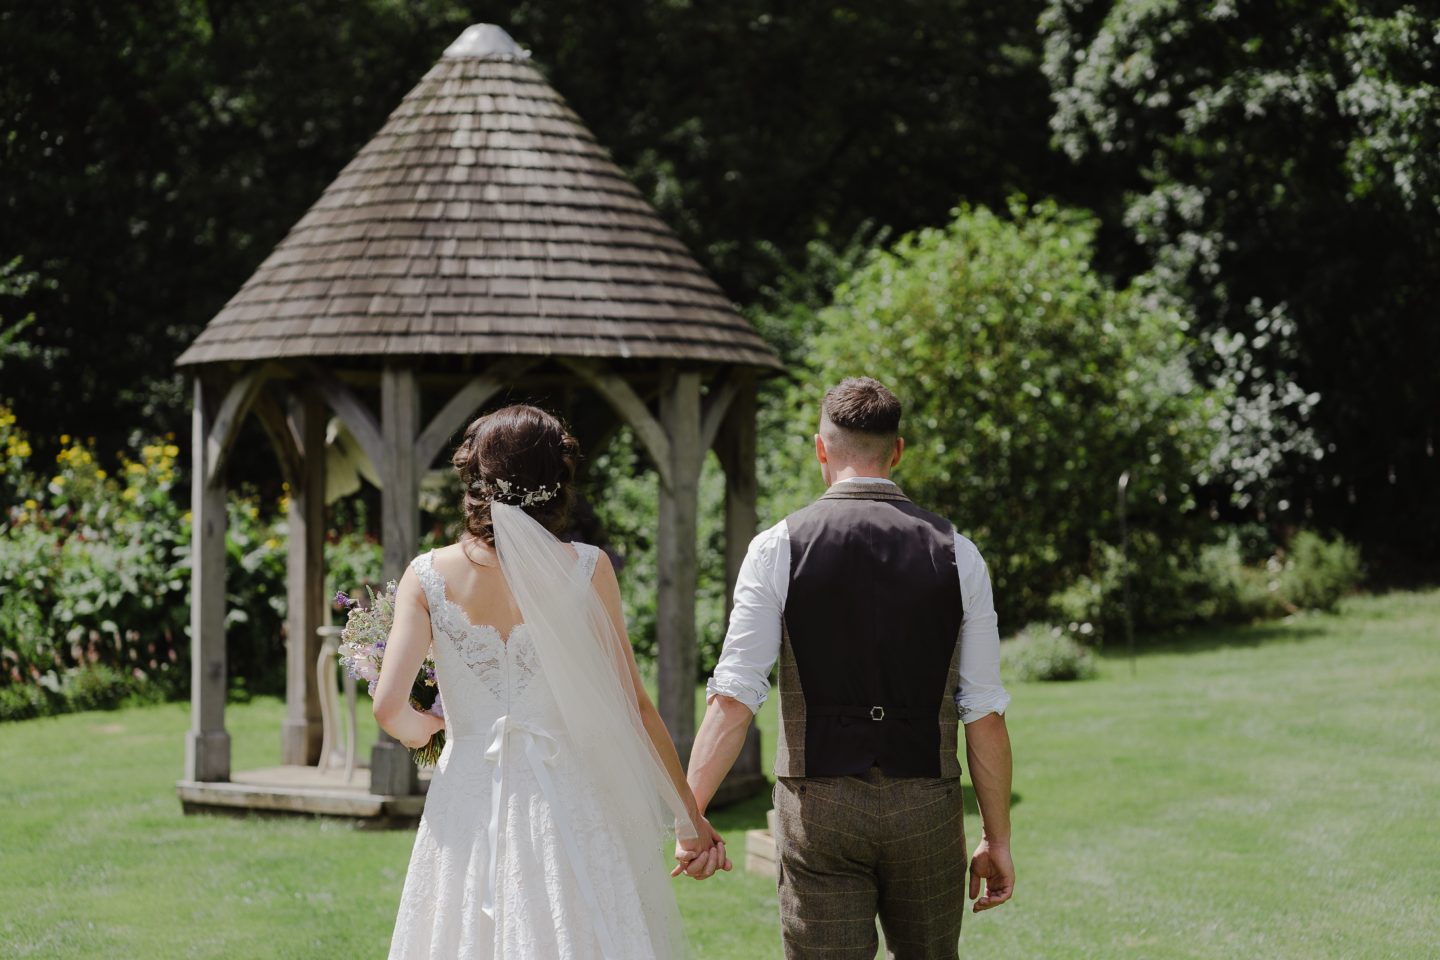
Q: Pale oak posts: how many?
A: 5